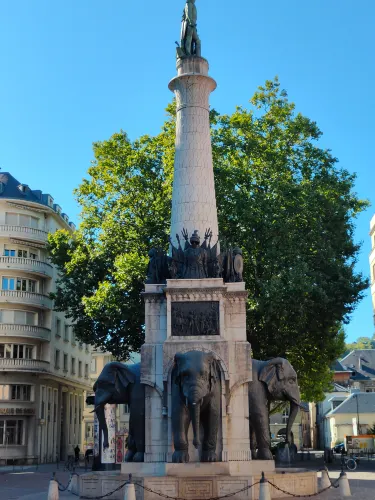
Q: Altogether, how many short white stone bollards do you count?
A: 6